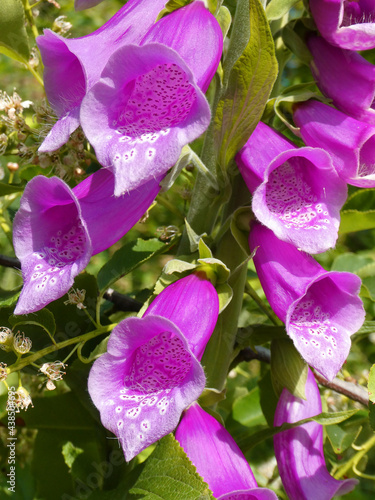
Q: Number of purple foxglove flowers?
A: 11